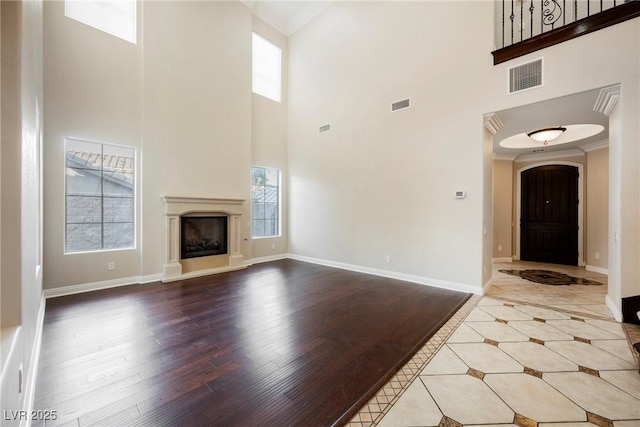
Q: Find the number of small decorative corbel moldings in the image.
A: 2